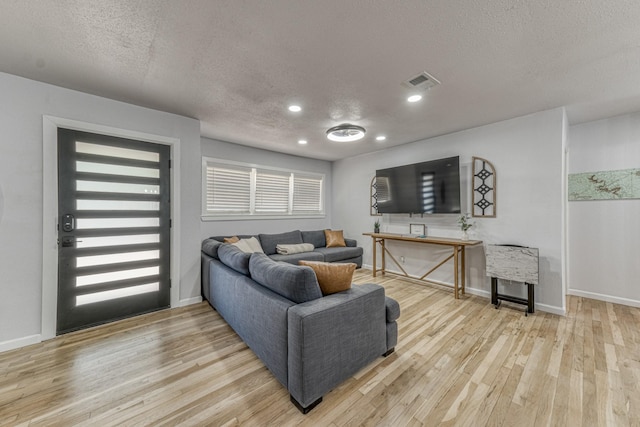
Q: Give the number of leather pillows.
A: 3